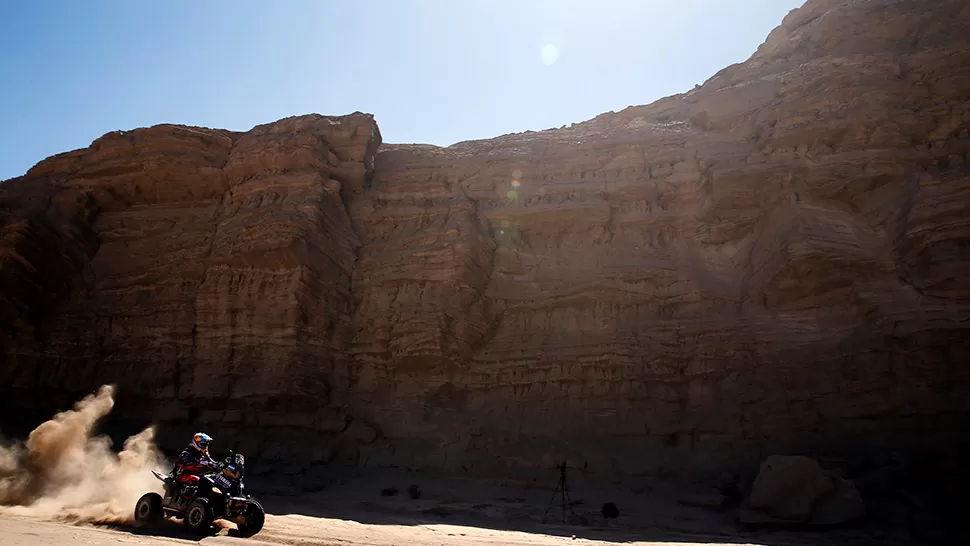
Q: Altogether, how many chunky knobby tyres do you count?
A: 3